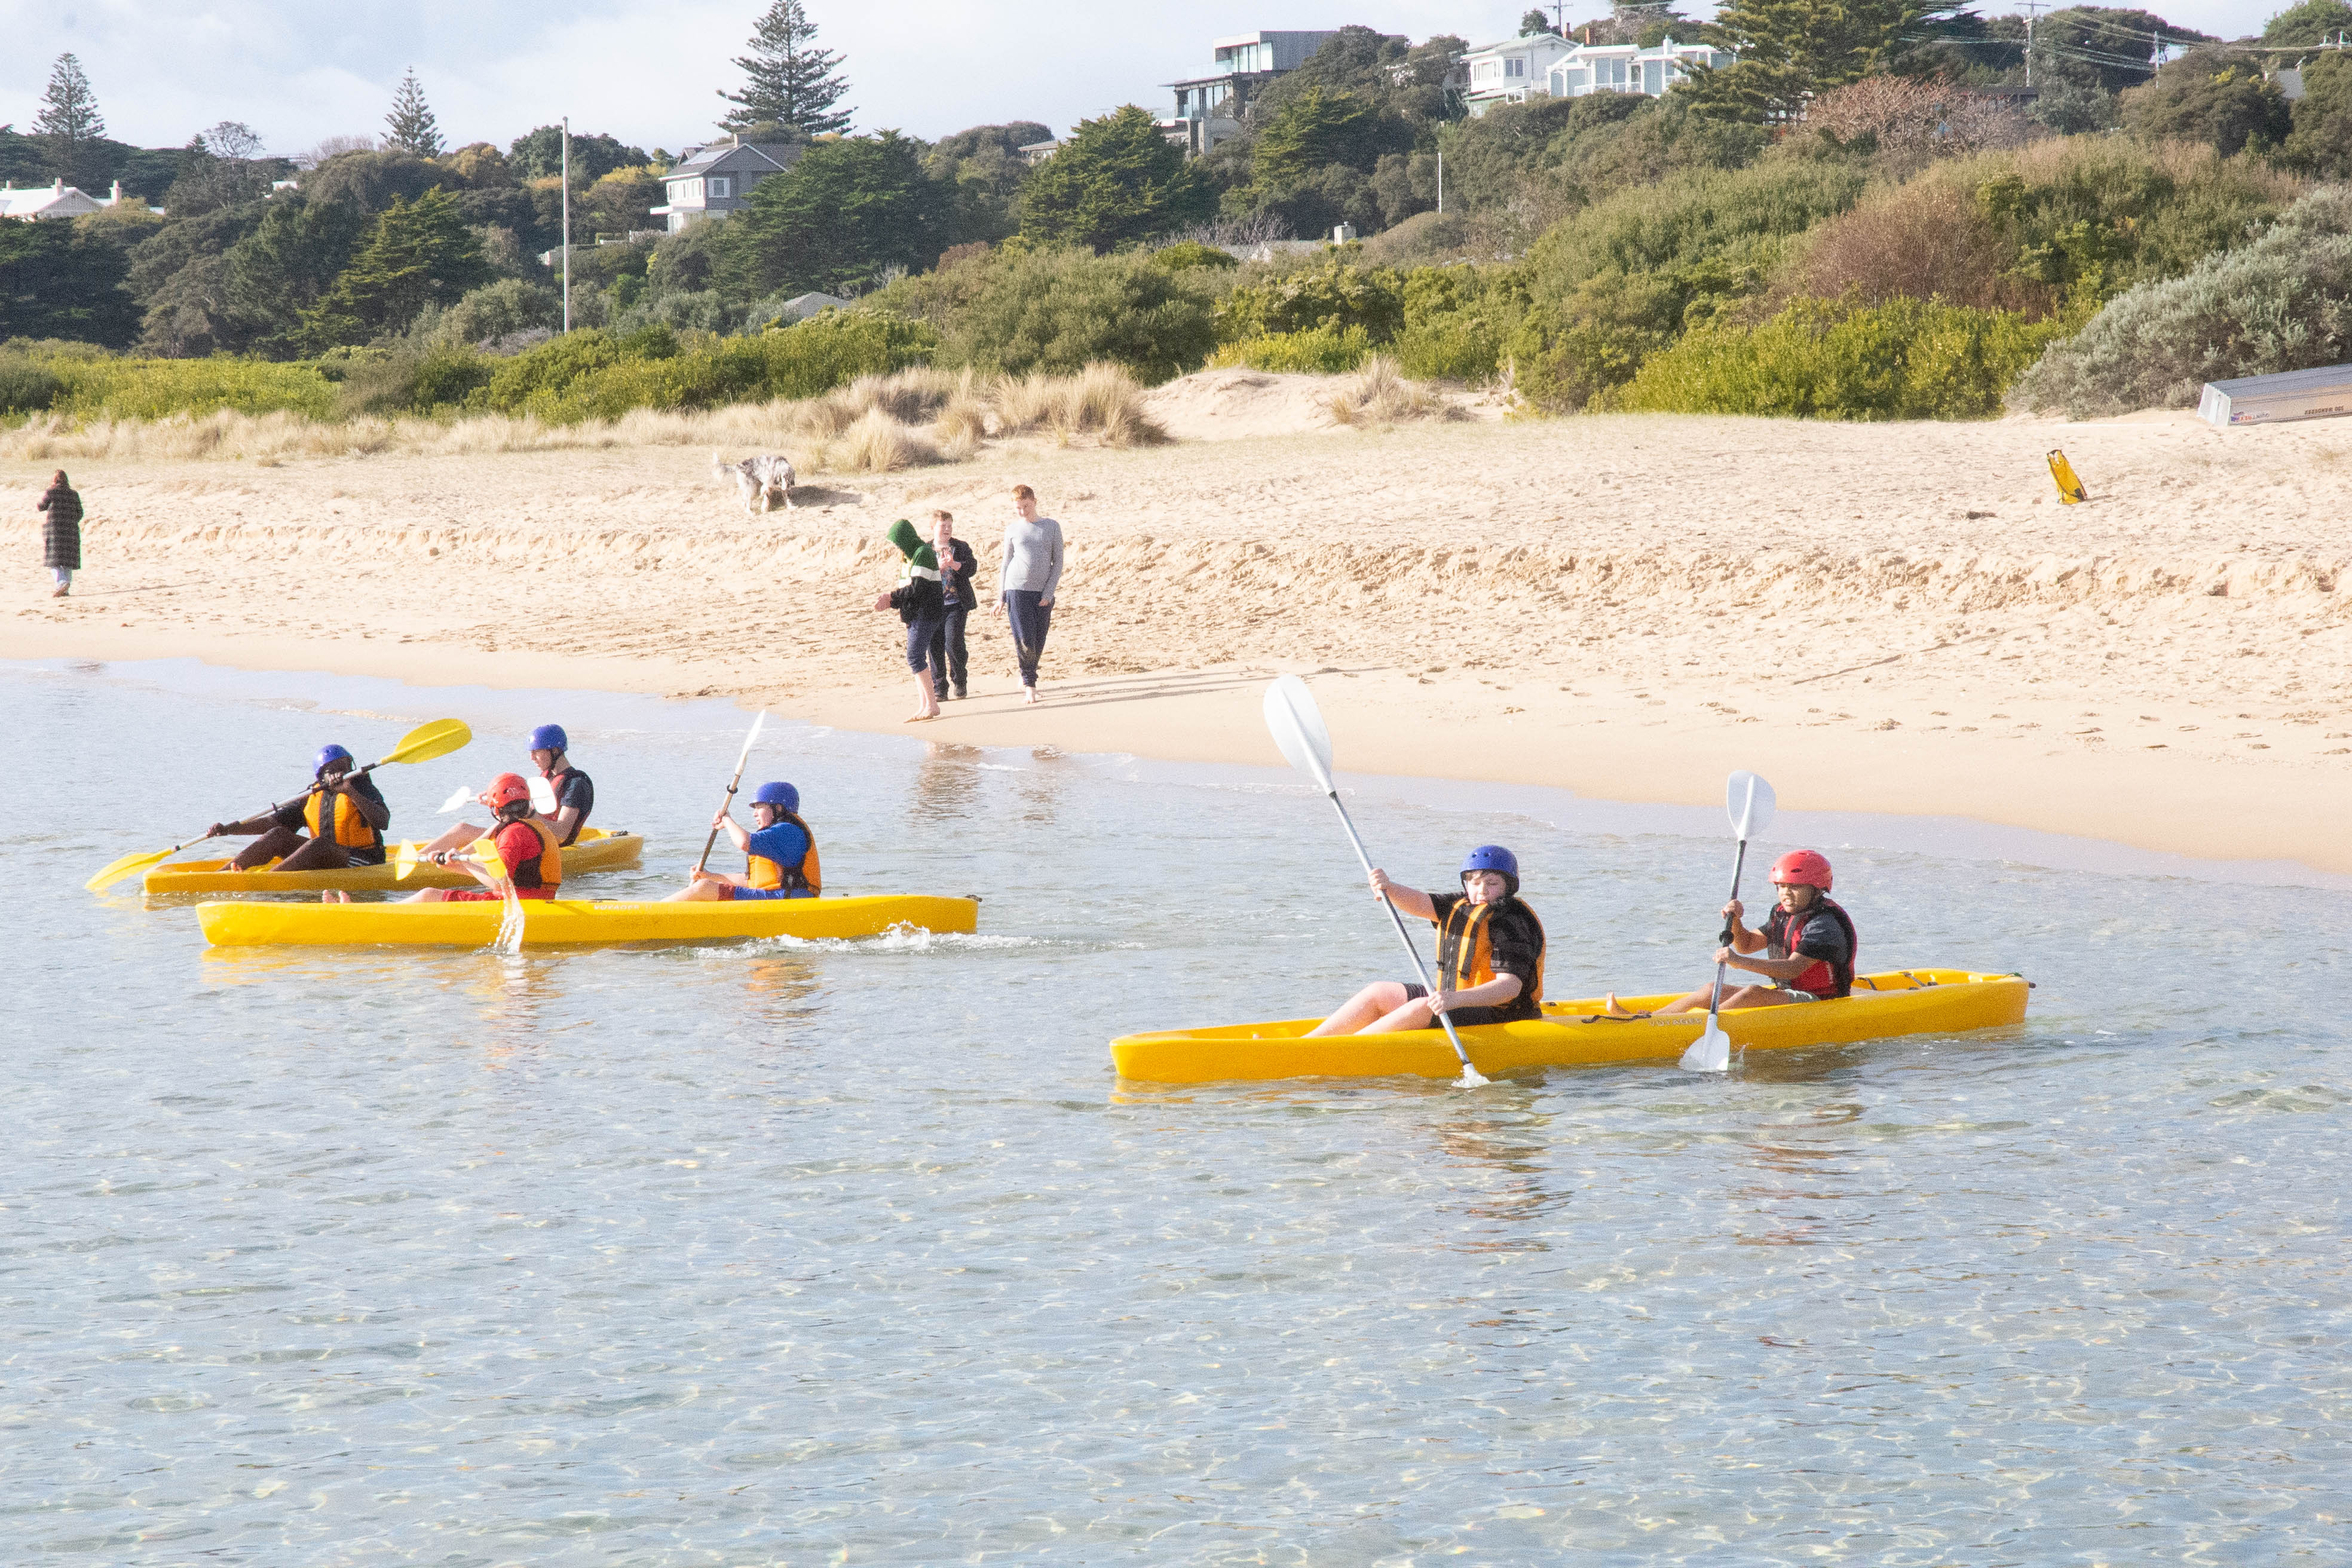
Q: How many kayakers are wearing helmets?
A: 6